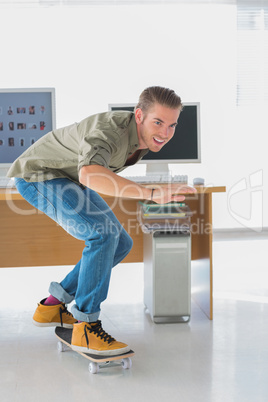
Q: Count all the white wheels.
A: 3